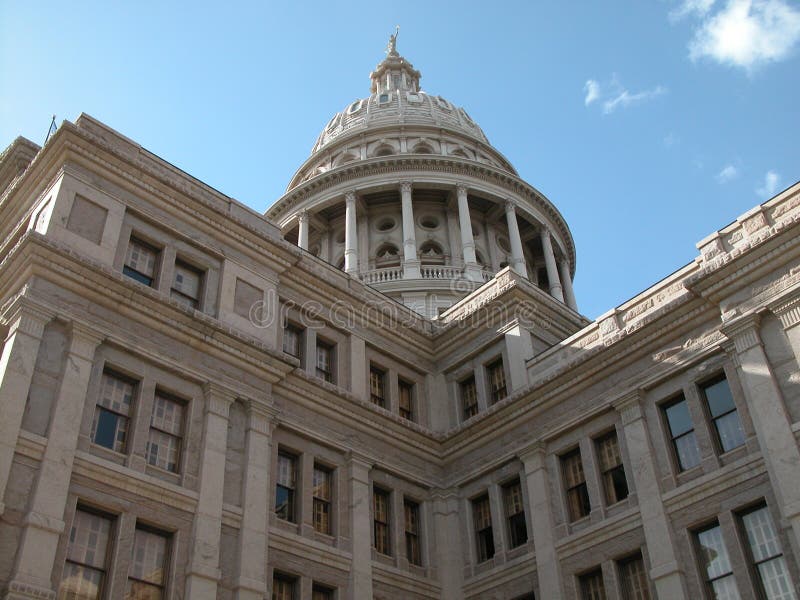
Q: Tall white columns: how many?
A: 7